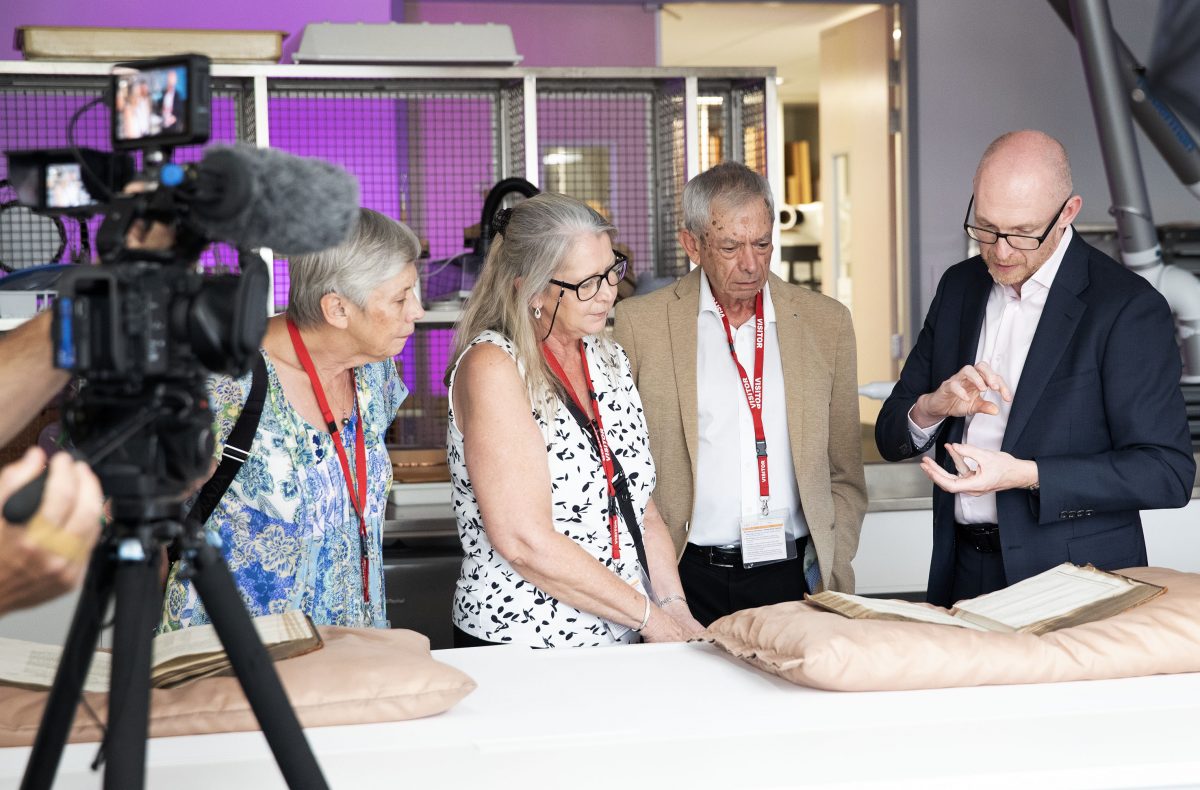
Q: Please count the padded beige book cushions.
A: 2